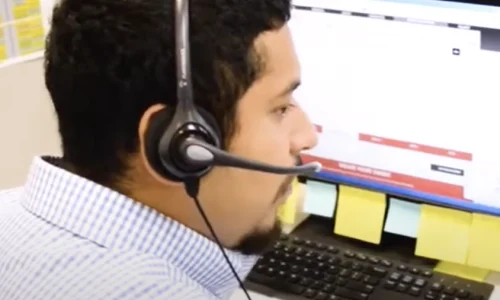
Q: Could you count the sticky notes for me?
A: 7